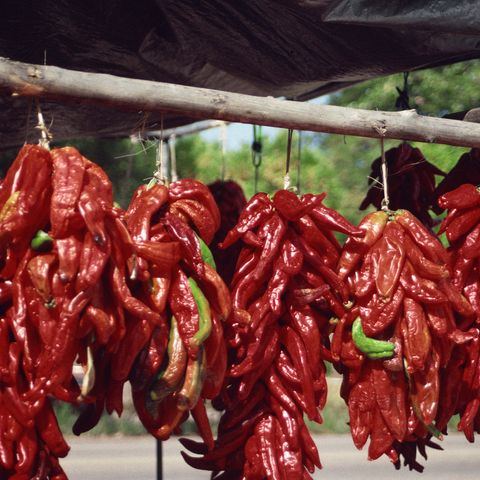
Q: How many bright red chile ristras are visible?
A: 5